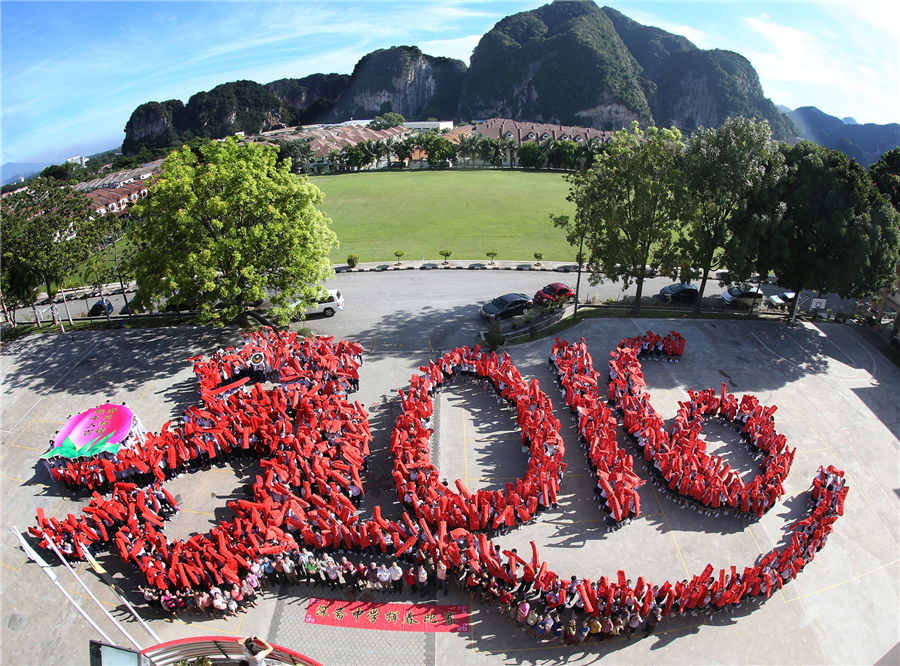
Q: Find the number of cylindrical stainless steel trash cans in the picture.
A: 0